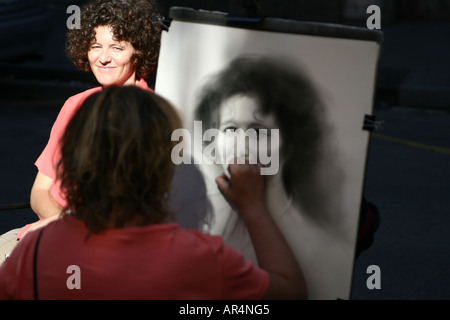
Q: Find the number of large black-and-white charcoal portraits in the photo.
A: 1